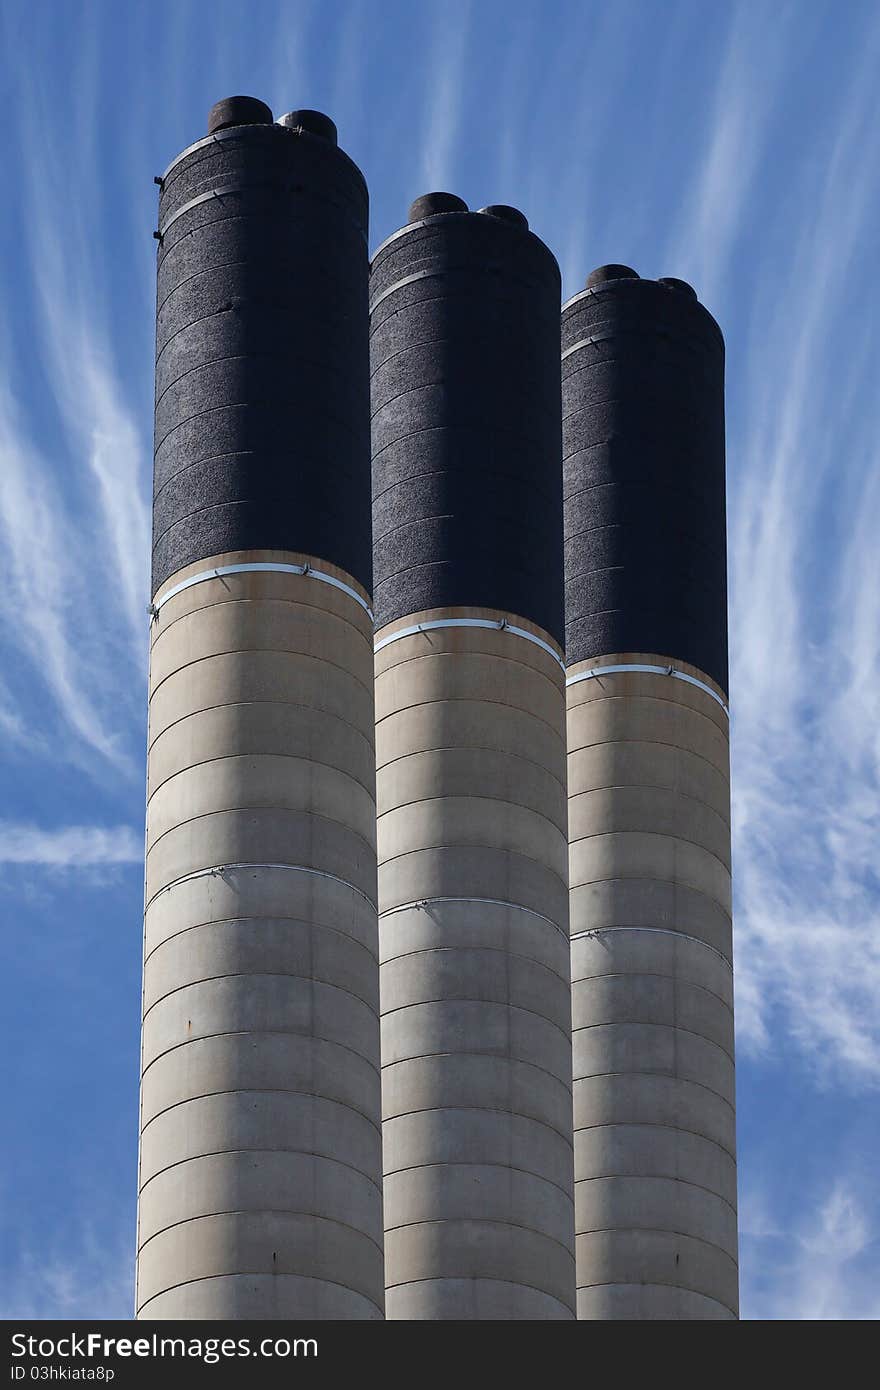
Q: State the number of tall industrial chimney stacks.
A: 3